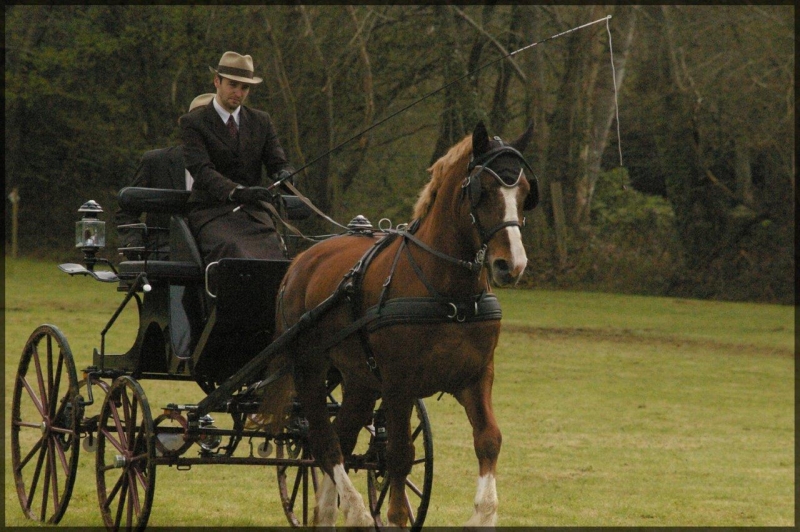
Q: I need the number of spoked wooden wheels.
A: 4